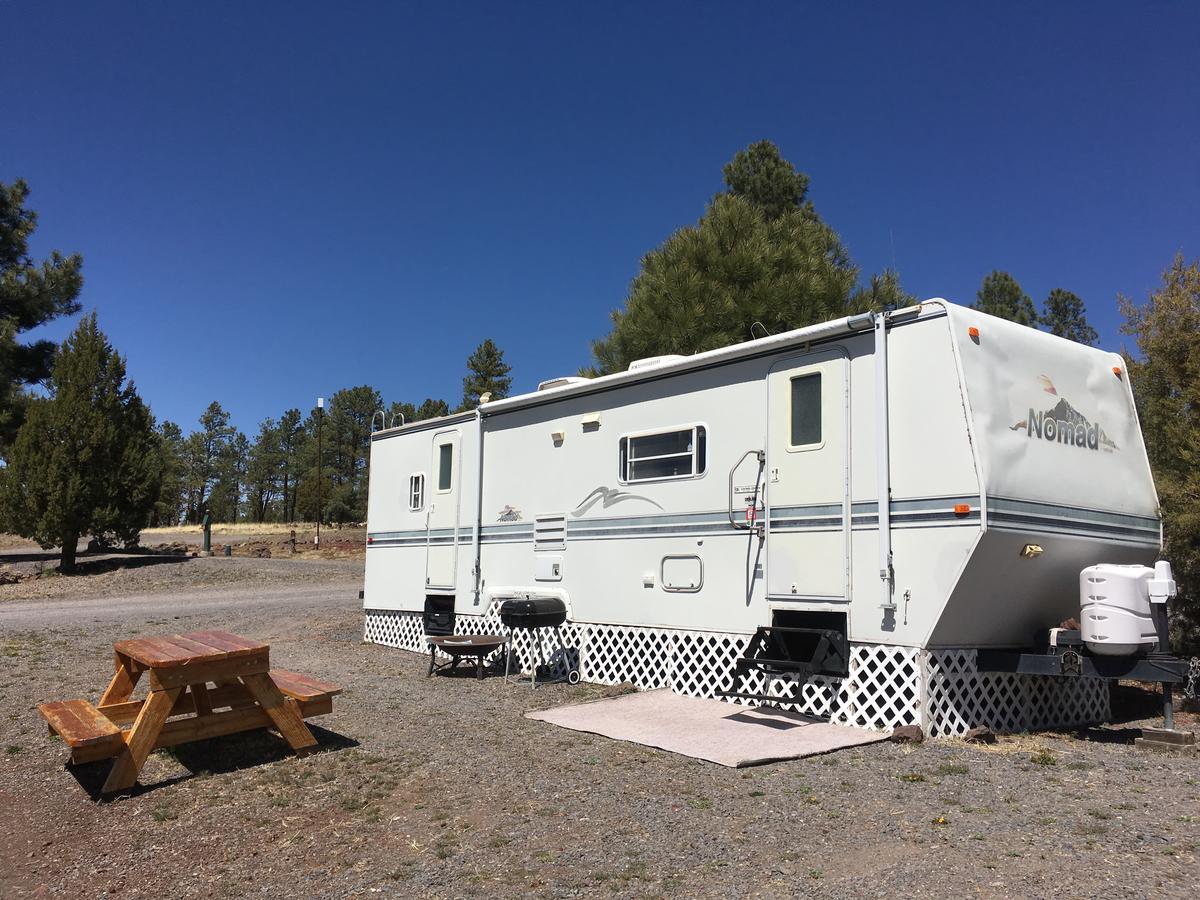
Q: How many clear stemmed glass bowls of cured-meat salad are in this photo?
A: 0